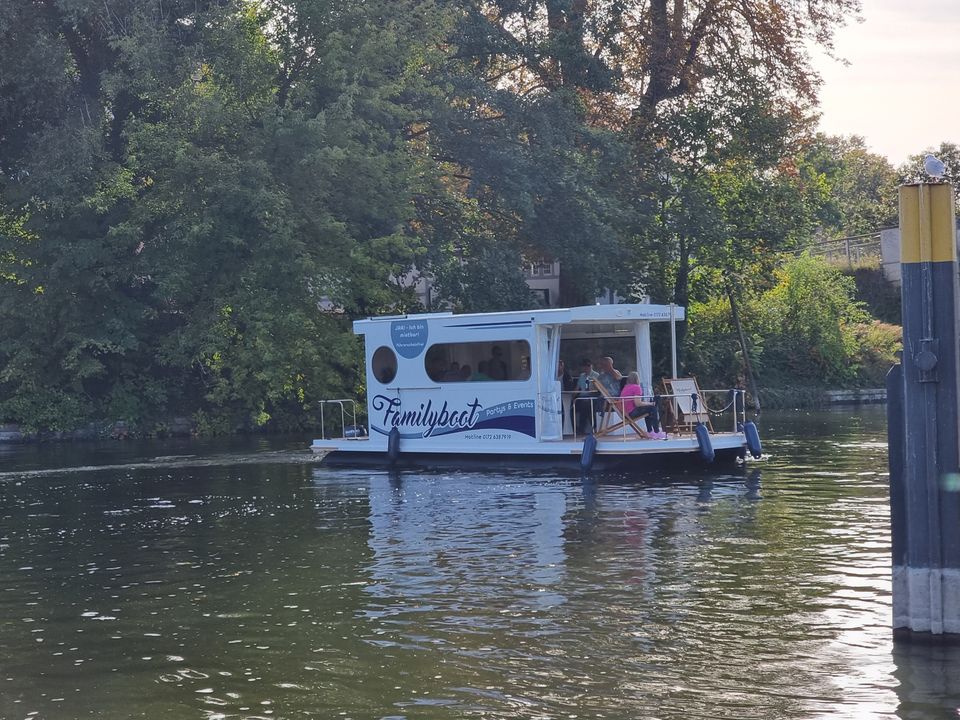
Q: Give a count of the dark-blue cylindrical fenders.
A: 4